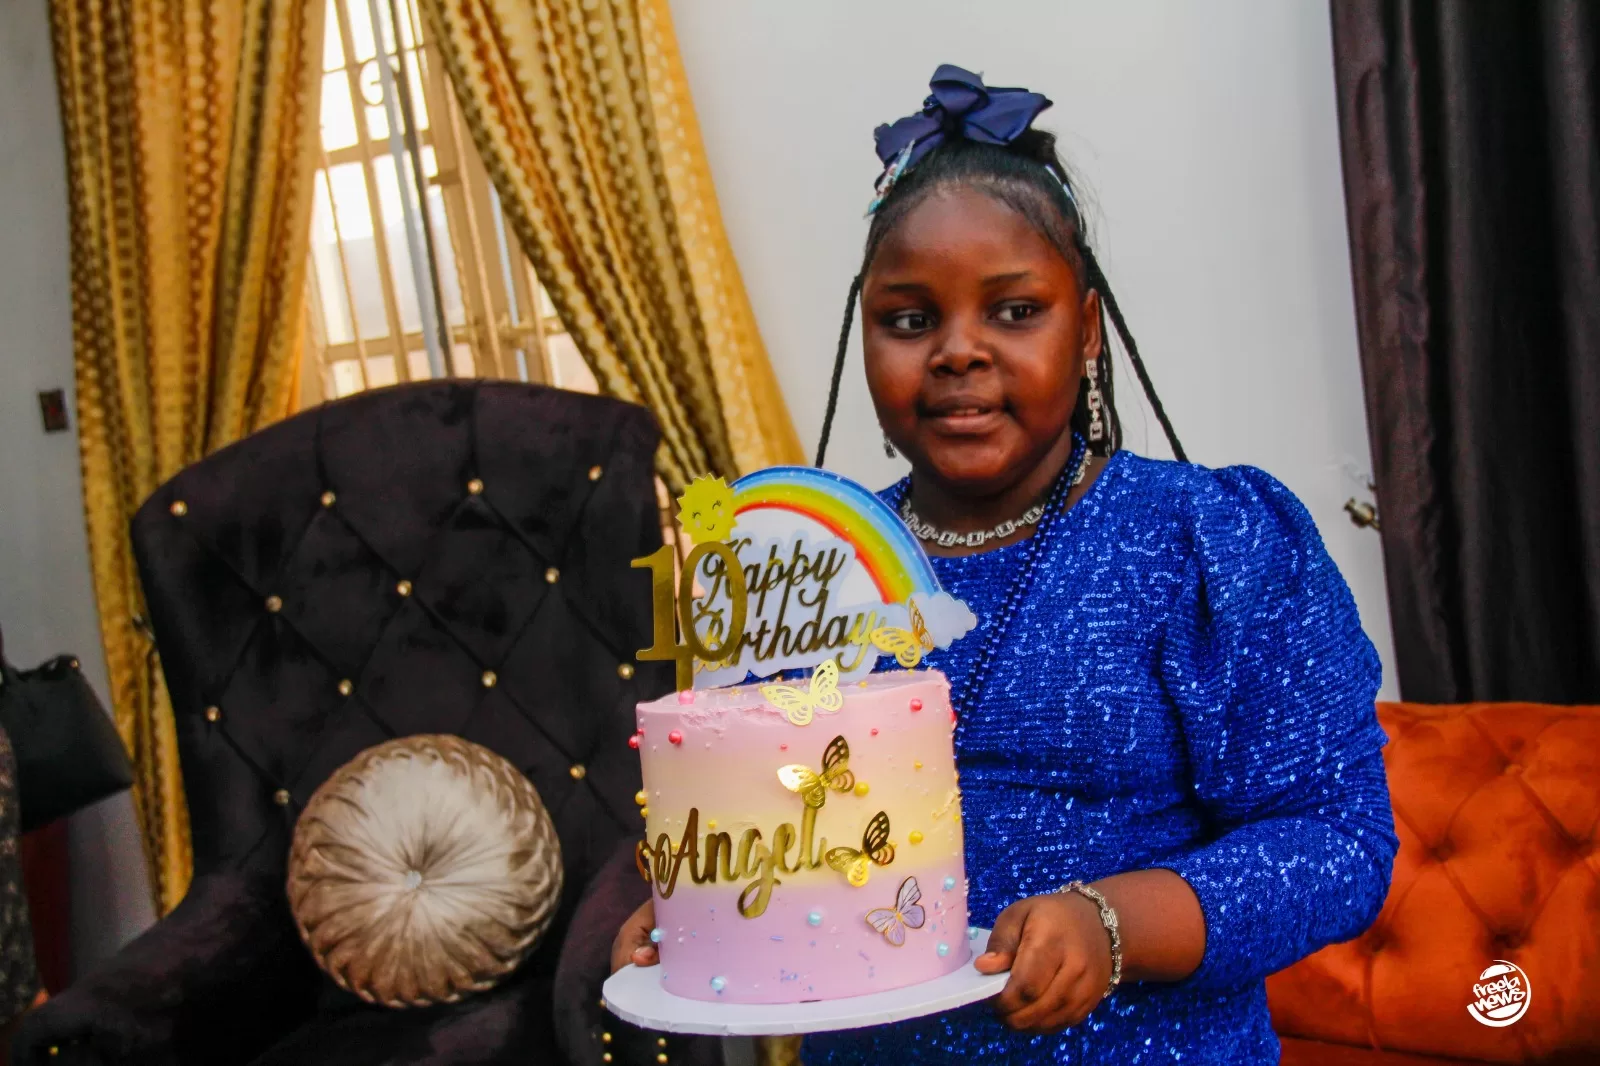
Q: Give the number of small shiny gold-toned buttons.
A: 13